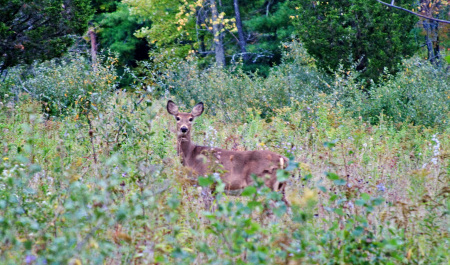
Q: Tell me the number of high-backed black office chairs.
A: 0